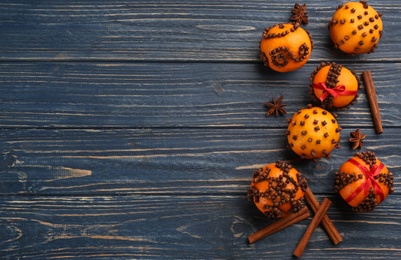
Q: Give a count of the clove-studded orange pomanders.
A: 6